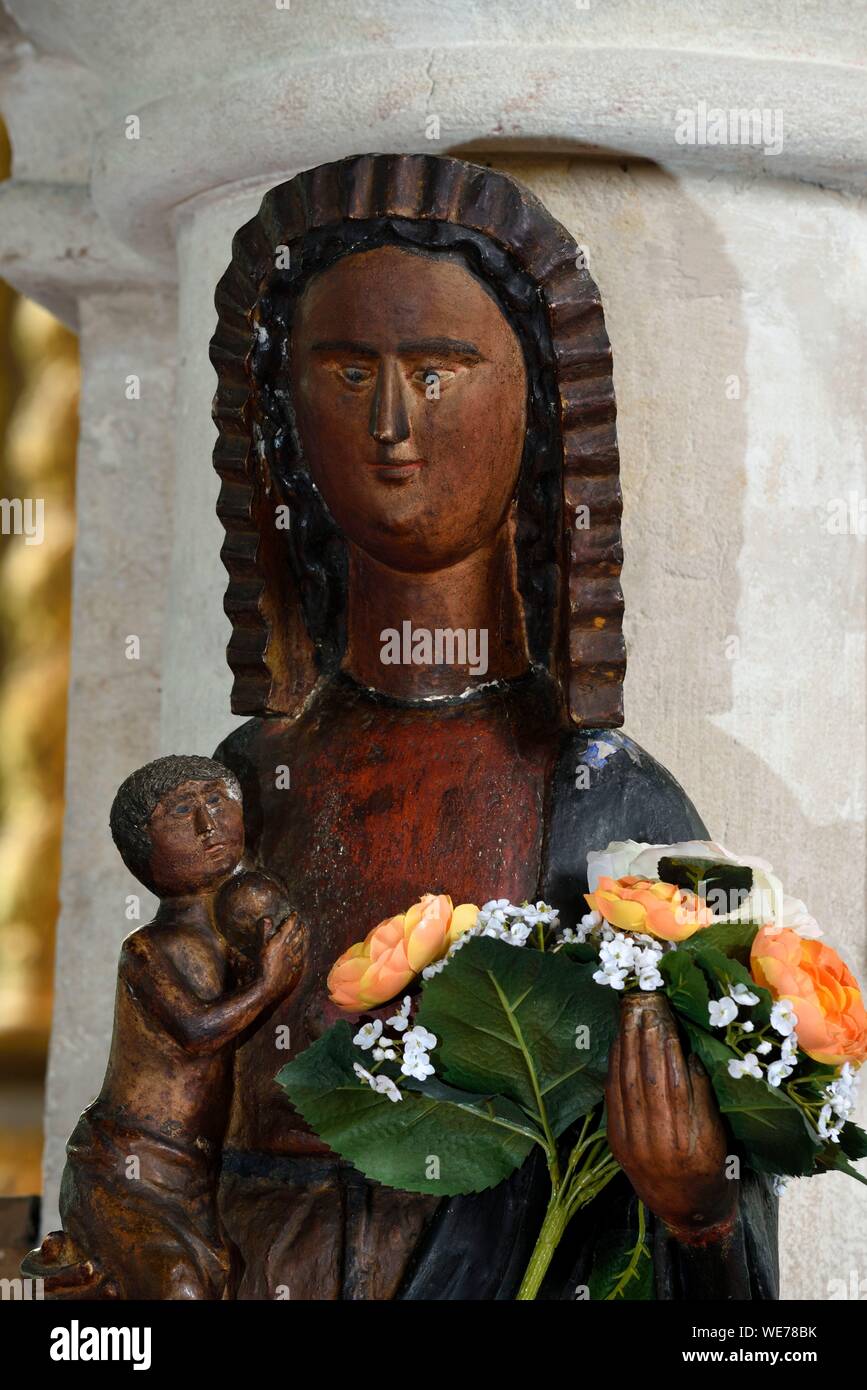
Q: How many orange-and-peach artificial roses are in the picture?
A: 3